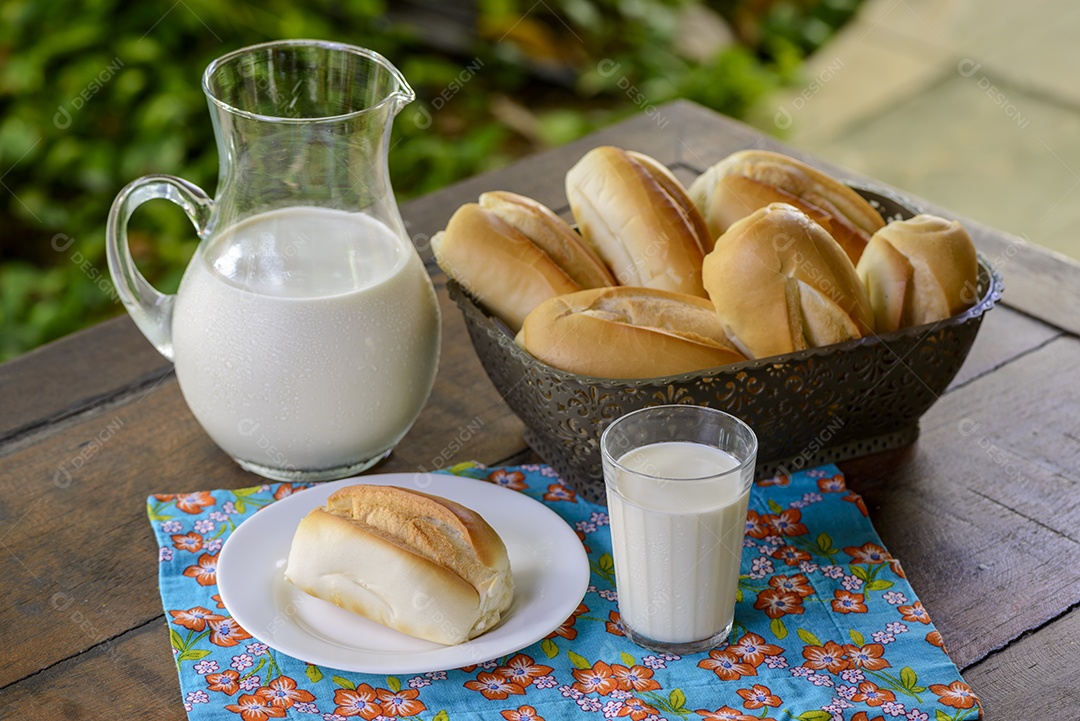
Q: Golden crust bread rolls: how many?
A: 7